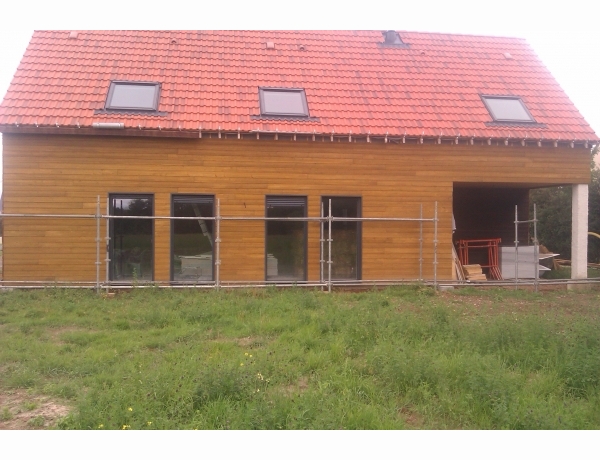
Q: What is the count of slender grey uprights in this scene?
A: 9